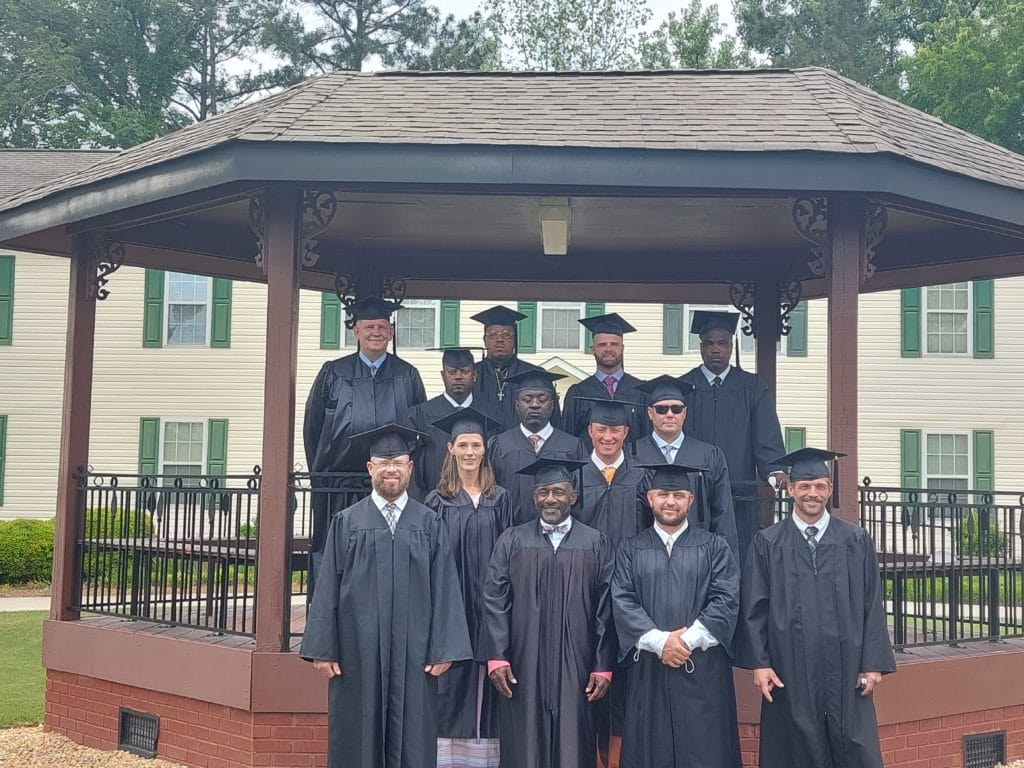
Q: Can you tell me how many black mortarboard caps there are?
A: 13